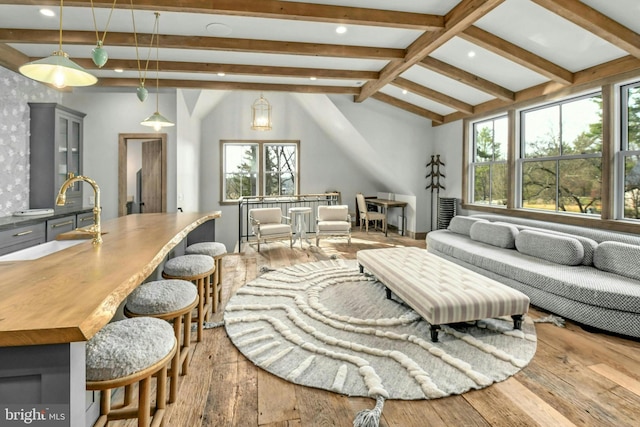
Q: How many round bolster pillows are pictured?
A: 4